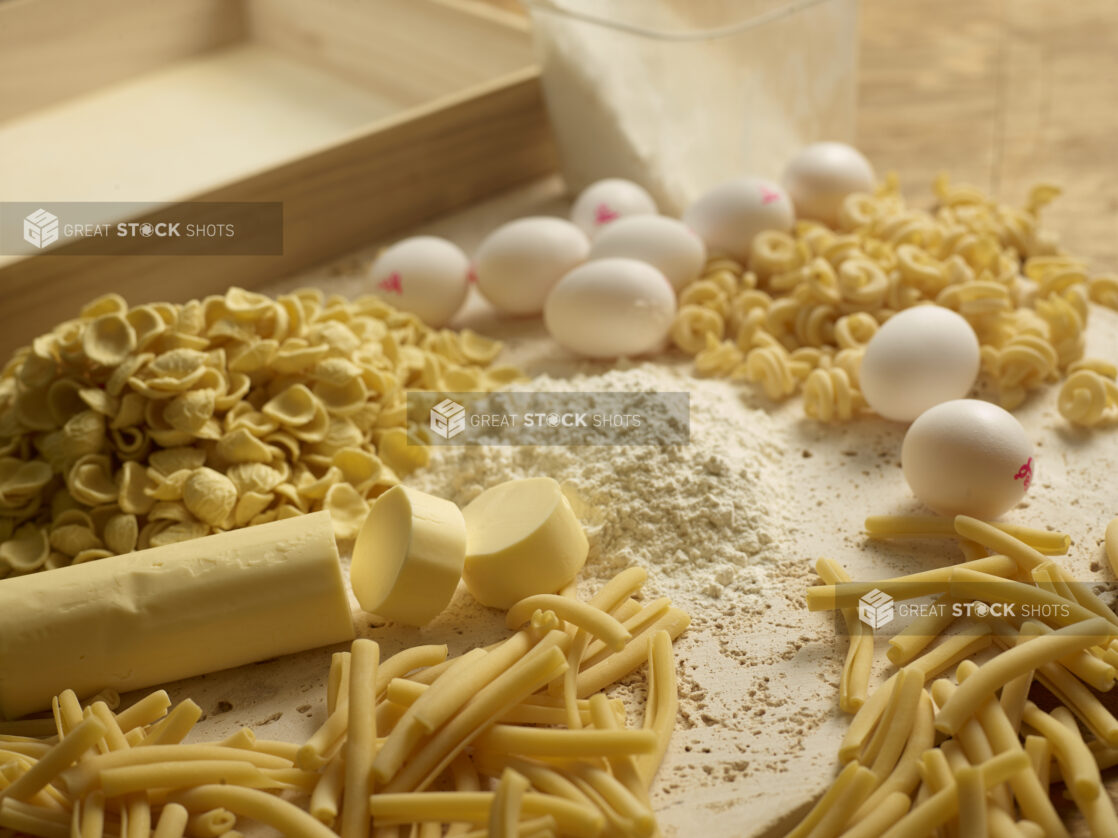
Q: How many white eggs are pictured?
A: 9